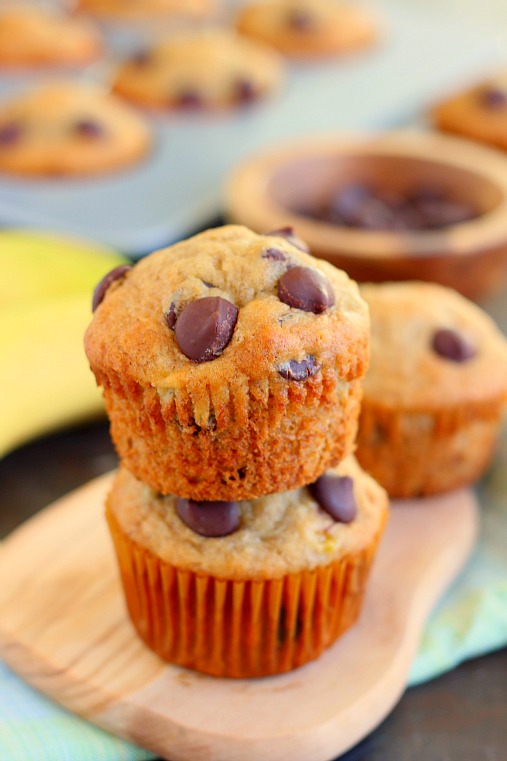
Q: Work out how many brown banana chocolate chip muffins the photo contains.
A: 9